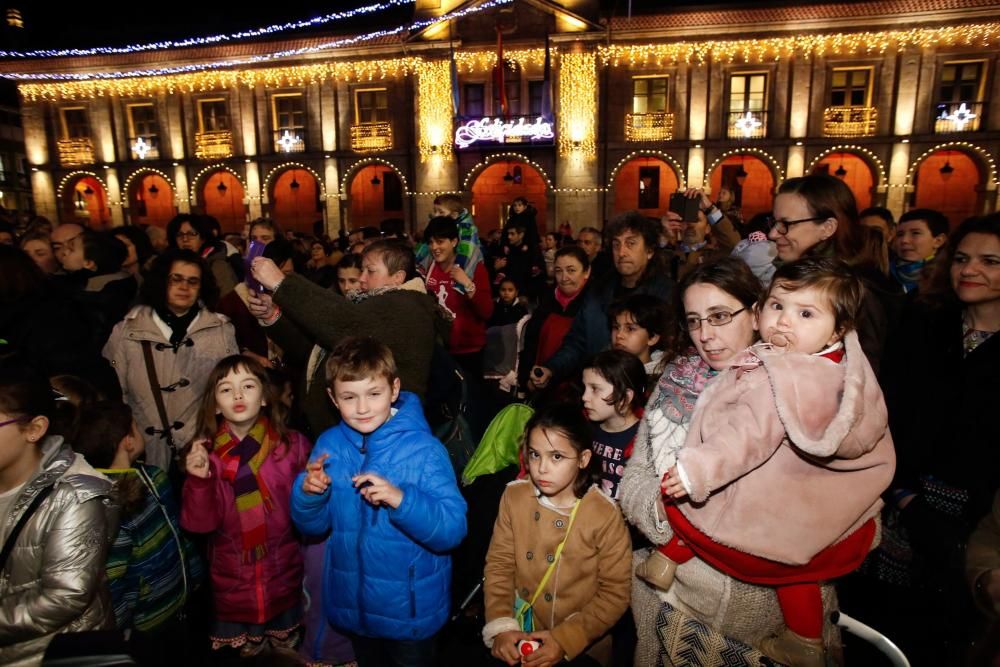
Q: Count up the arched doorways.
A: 10